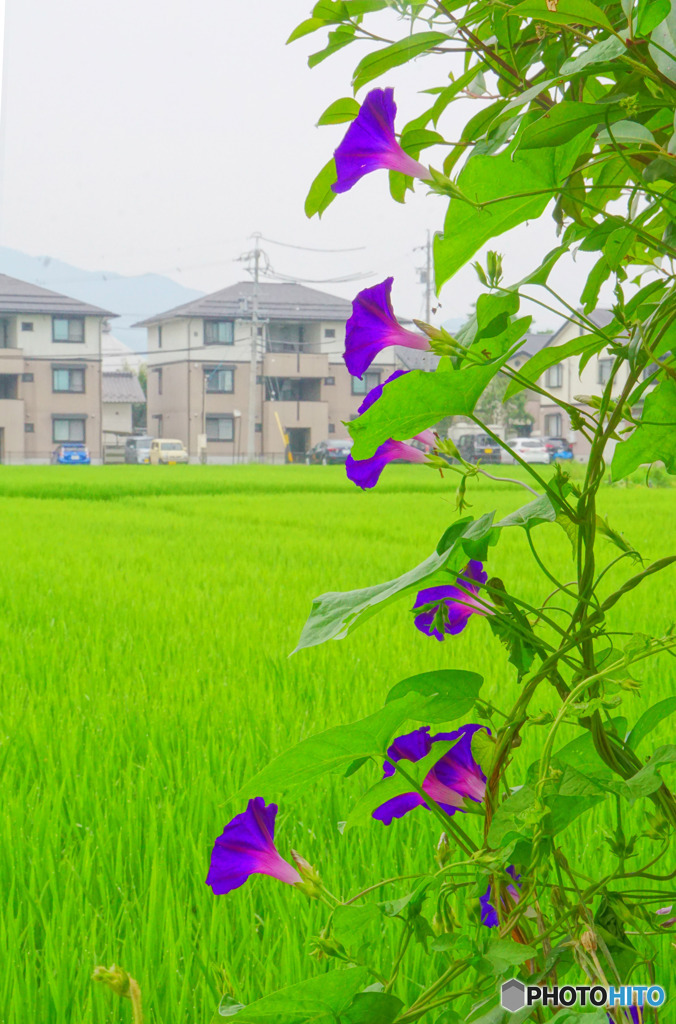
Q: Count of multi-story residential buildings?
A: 3